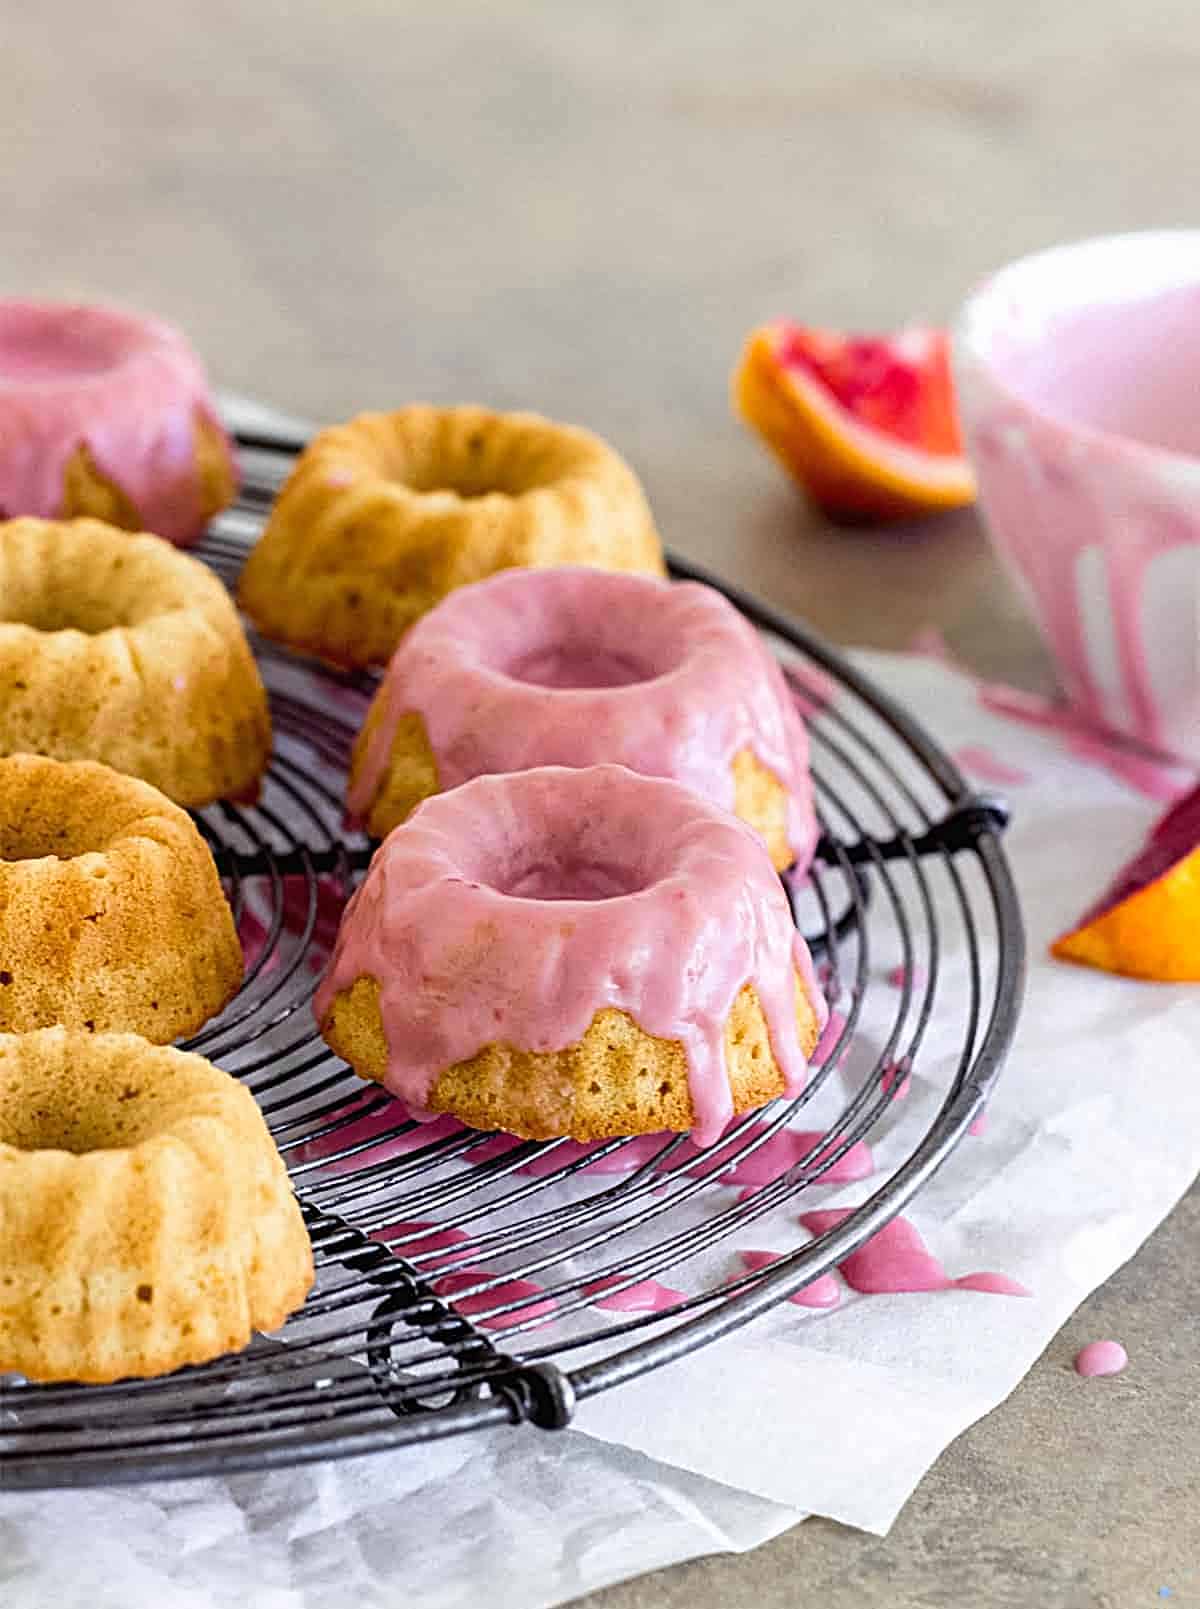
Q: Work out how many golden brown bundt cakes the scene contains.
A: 4